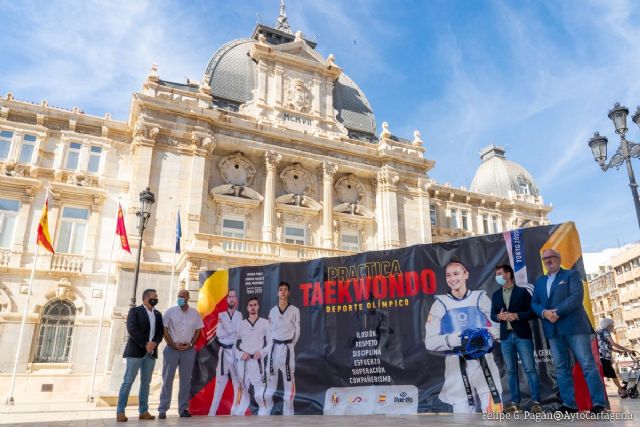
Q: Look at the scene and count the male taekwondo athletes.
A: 3